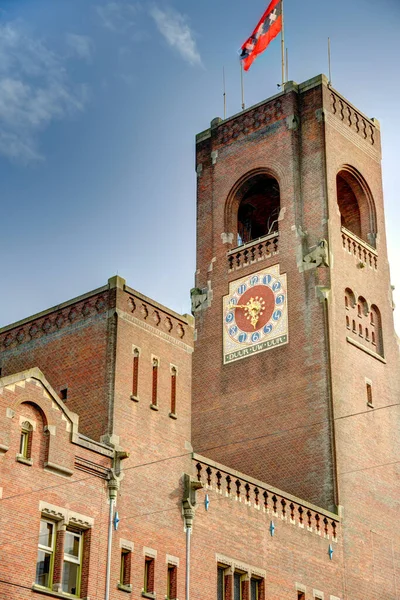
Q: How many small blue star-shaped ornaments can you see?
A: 4